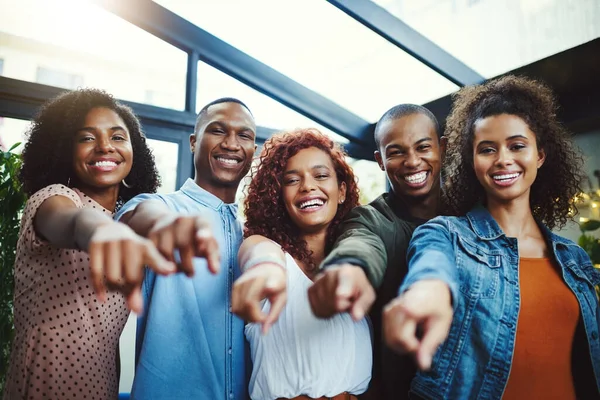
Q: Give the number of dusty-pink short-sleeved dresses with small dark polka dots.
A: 1